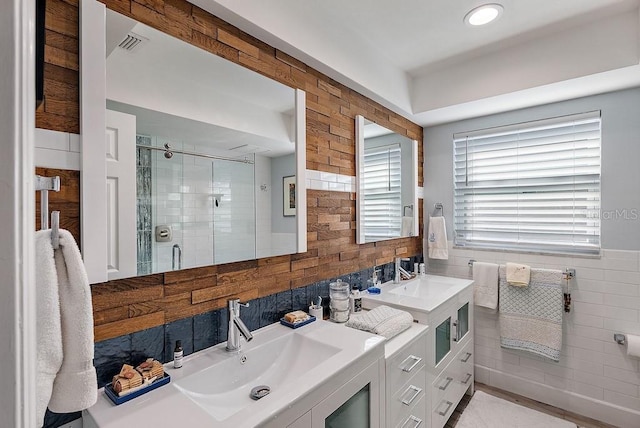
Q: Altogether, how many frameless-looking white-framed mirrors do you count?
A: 2